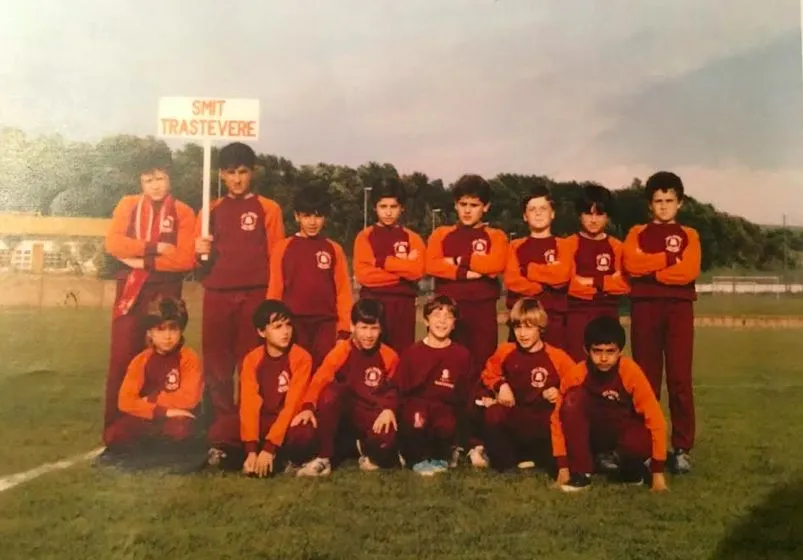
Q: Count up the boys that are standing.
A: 8